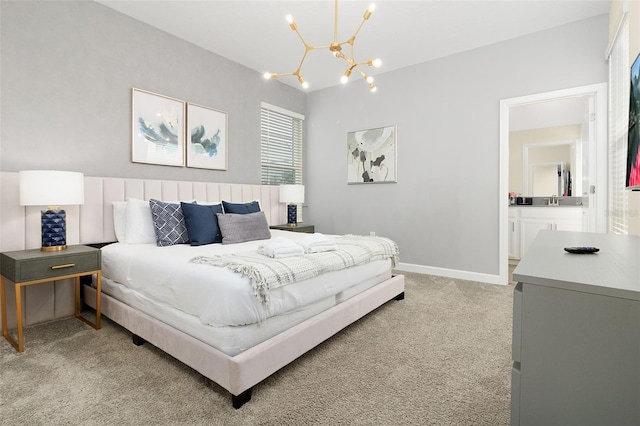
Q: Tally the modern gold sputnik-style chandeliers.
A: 1